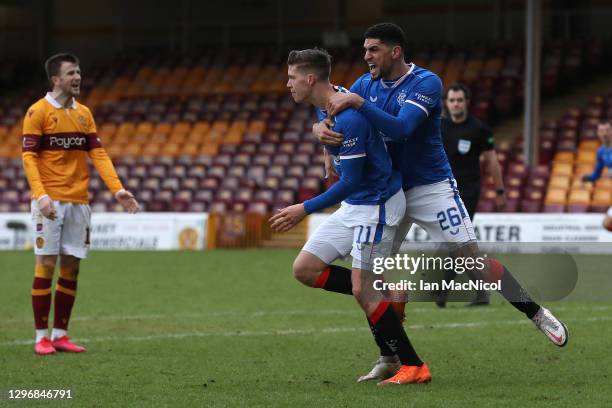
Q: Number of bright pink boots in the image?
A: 2